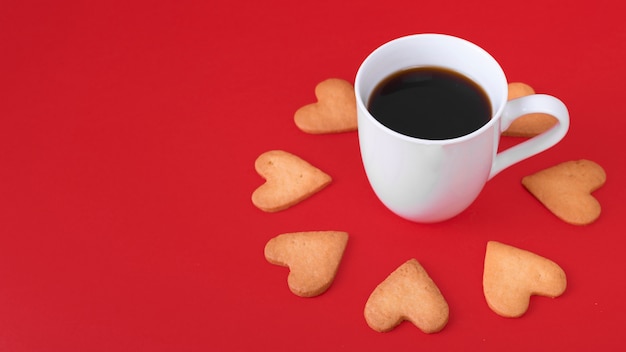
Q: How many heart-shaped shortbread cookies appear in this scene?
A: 7